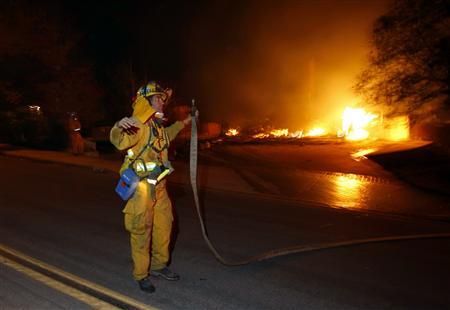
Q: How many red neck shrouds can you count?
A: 0